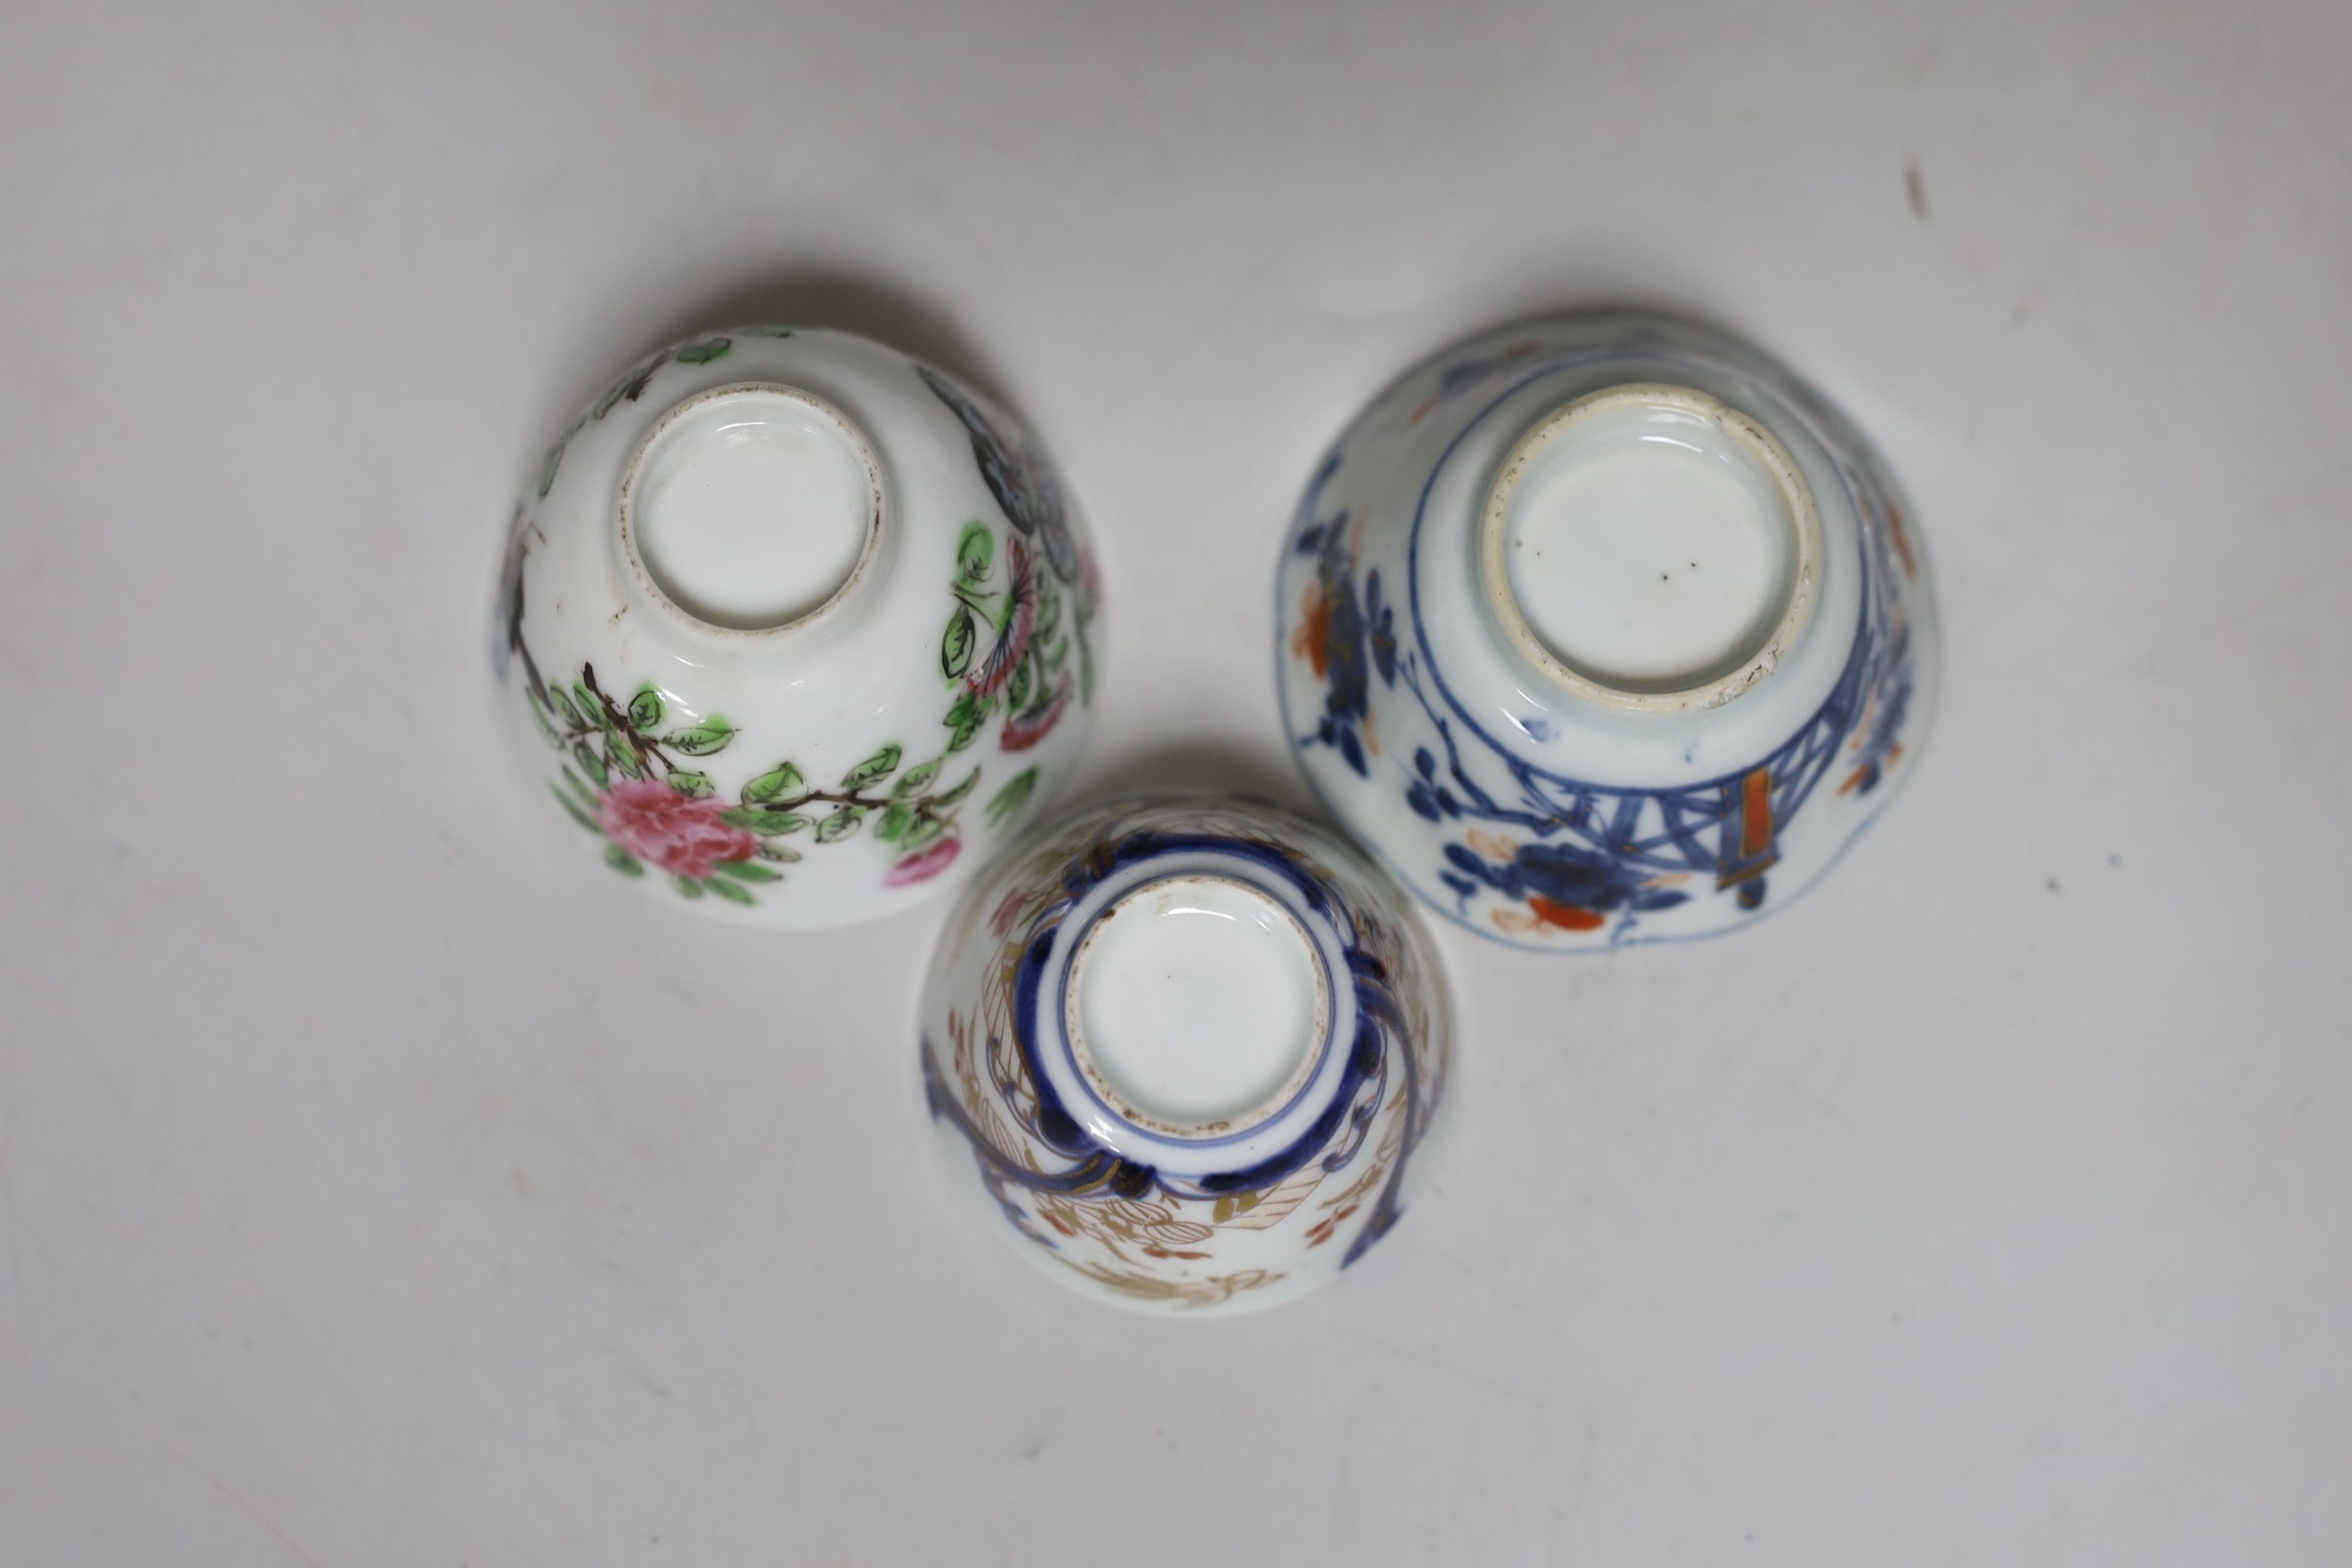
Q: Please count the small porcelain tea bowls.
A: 3